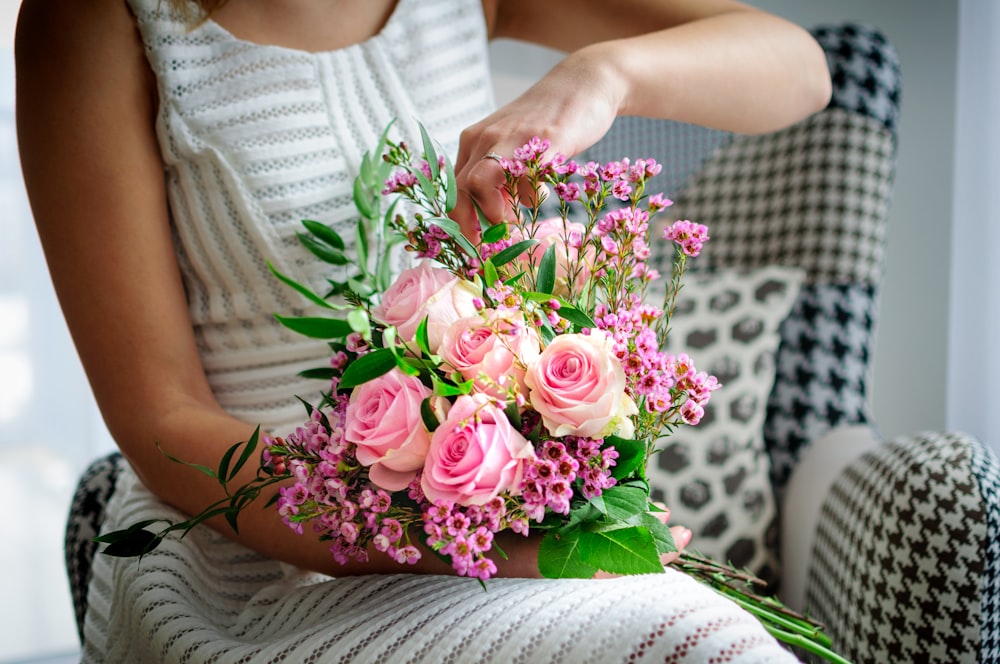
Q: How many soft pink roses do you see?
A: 6